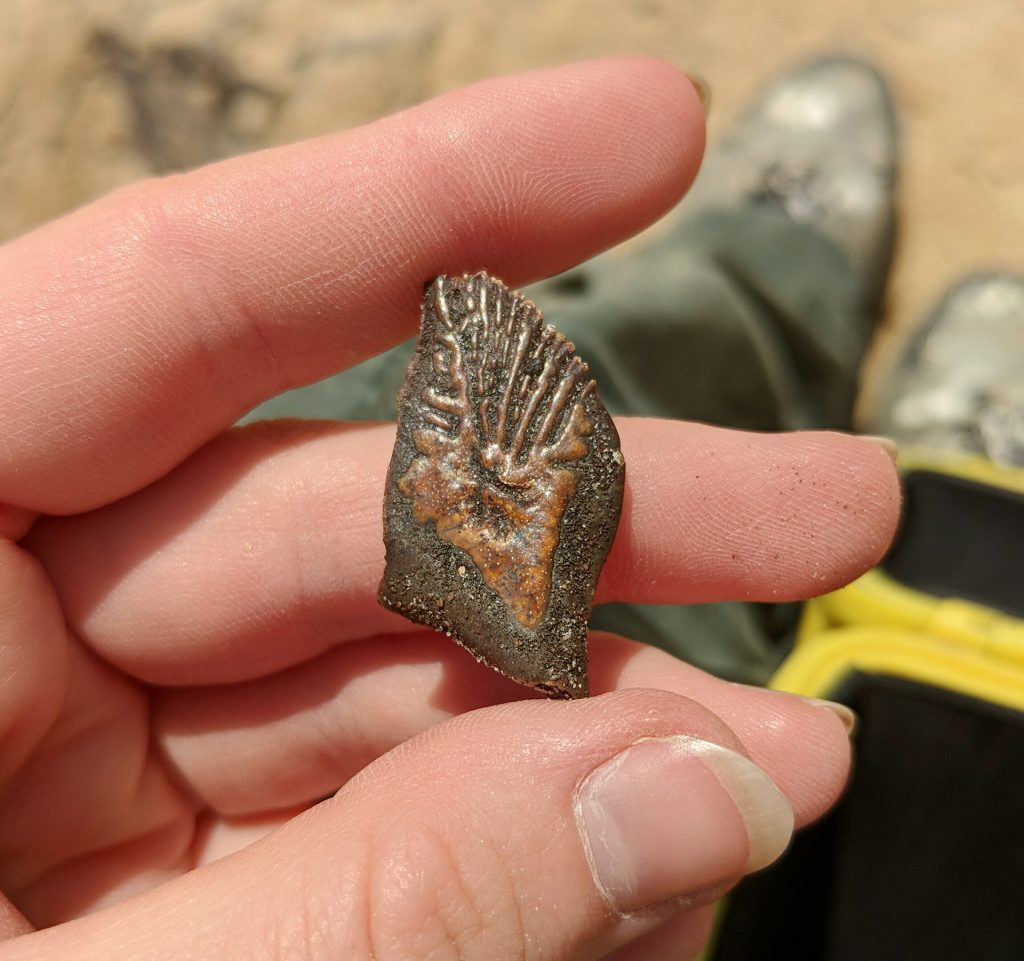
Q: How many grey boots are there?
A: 2